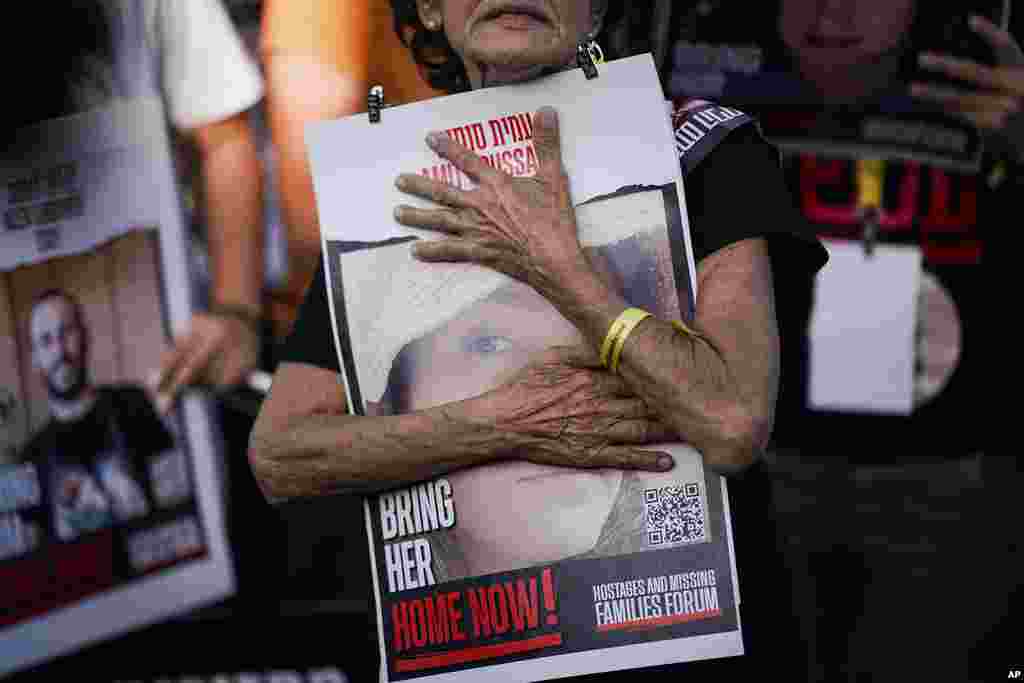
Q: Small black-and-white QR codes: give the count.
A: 1